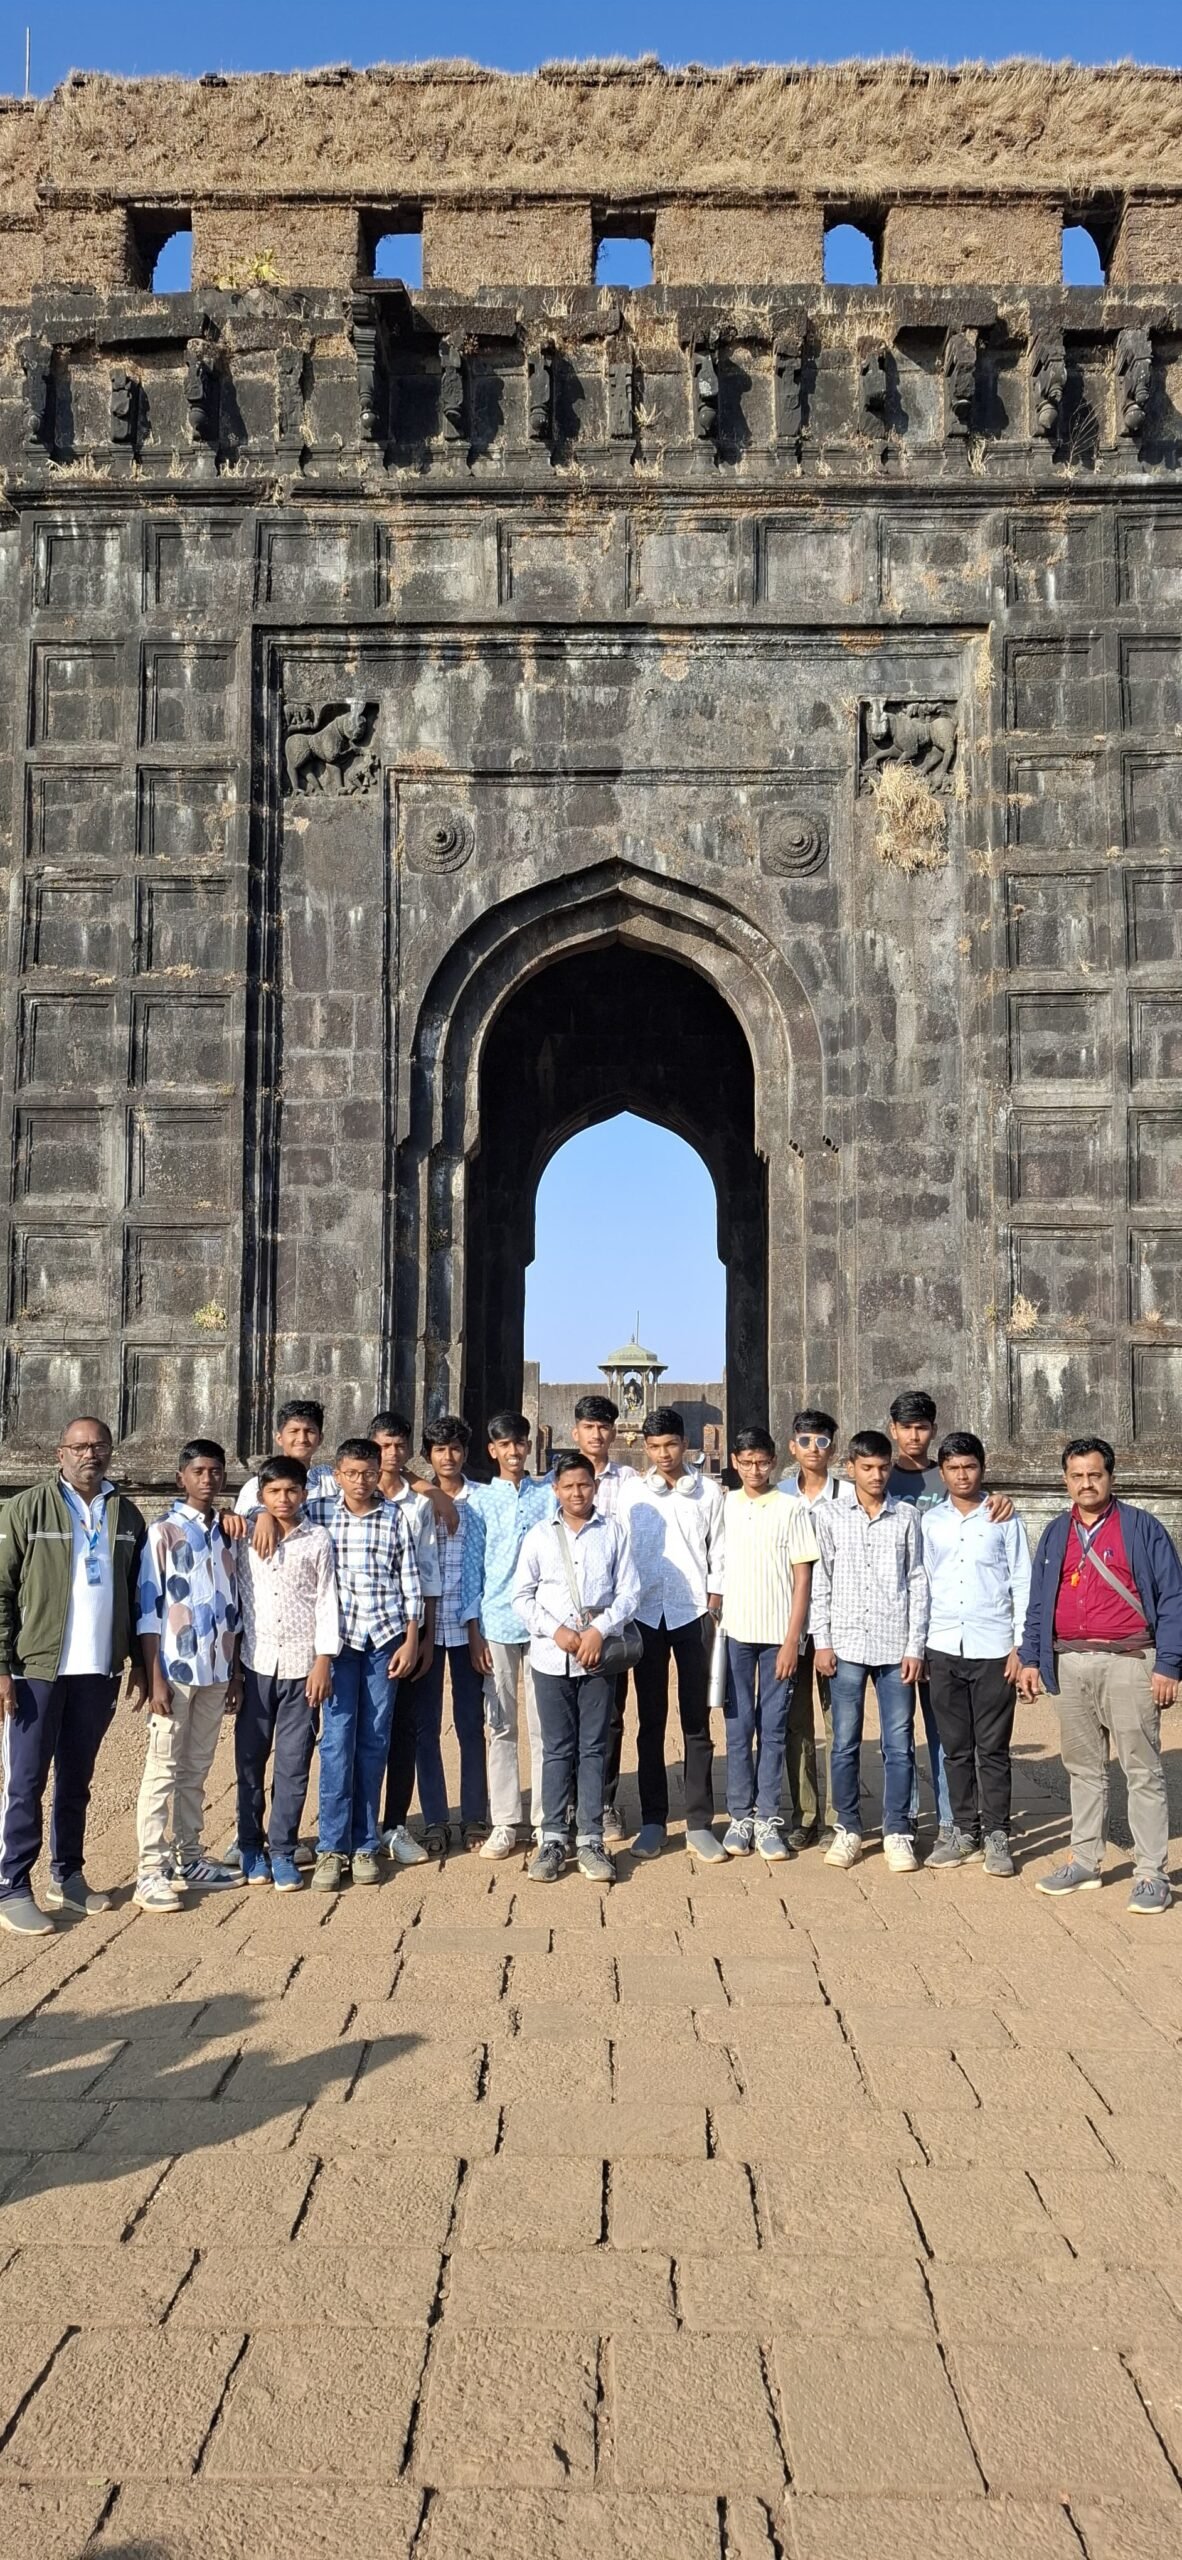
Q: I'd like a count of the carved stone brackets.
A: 14